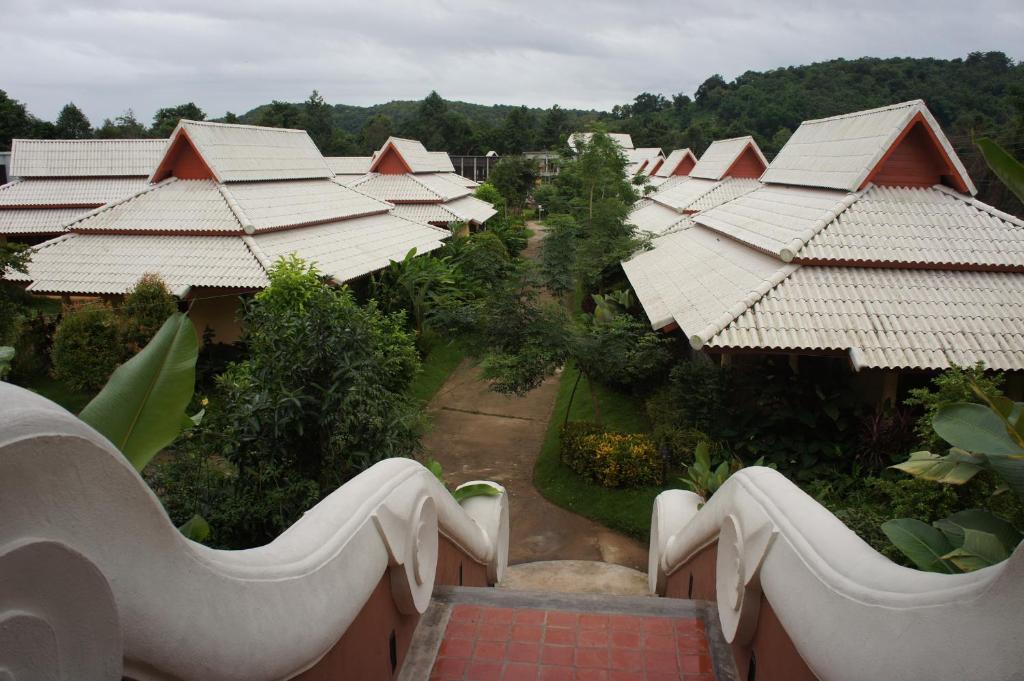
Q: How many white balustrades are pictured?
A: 2